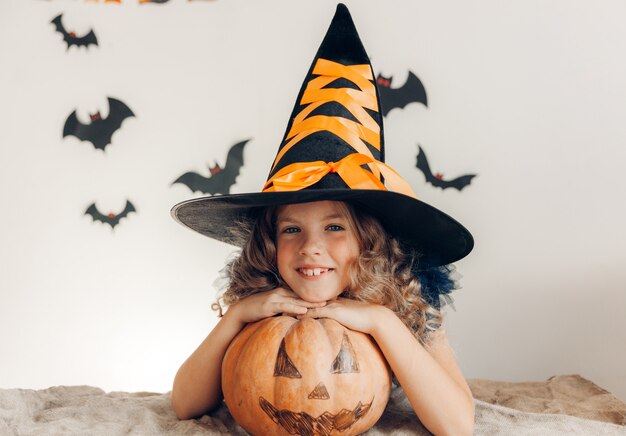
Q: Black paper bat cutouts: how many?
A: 6